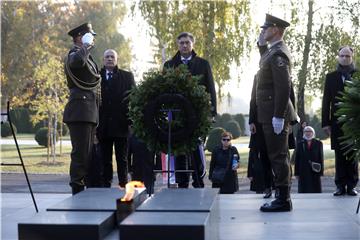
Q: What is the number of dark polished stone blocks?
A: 4